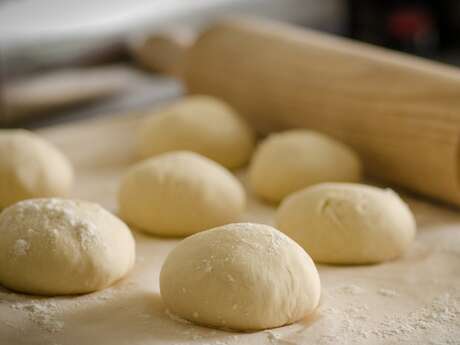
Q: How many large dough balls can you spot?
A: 7